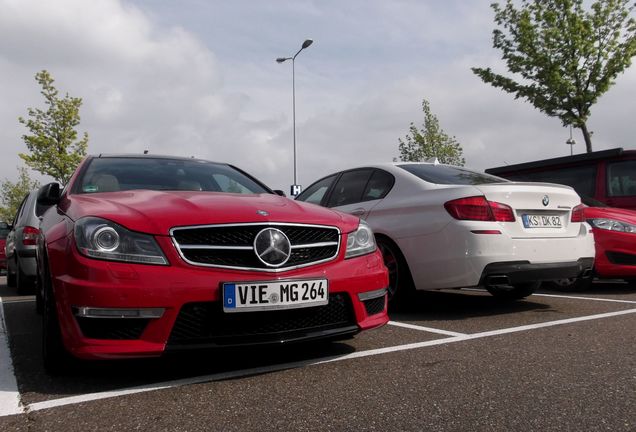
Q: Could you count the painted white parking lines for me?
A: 4